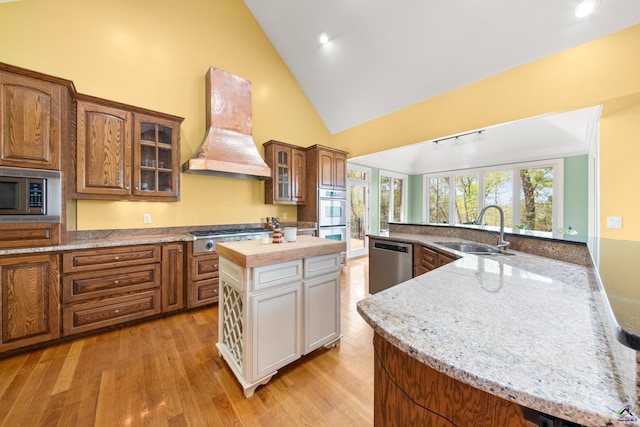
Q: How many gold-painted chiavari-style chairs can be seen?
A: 0